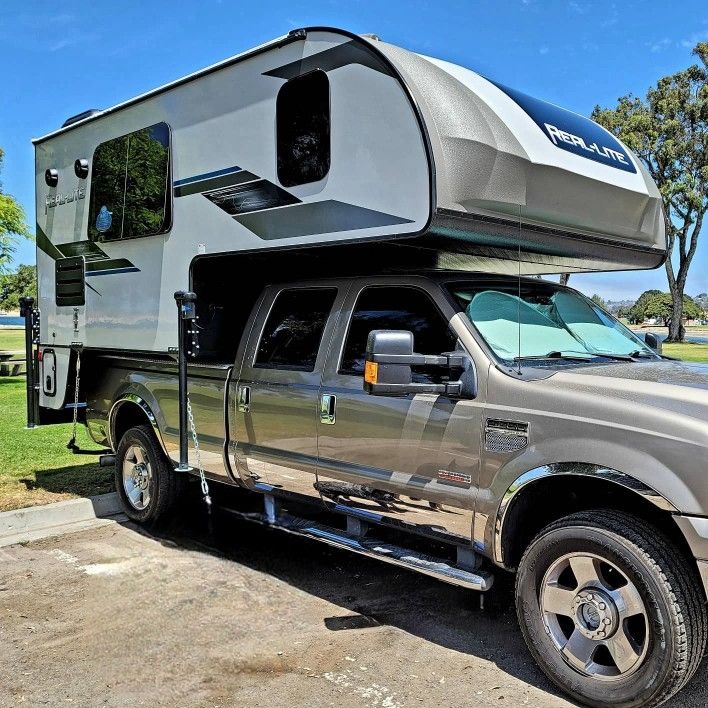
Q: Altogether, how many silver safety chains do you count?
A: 2